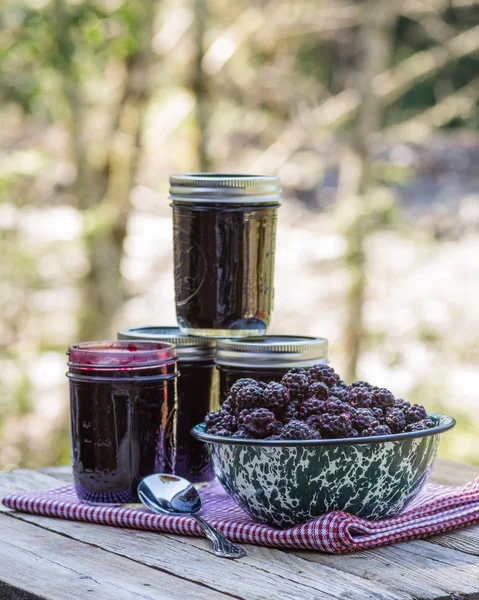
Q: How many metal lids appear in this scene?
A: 3